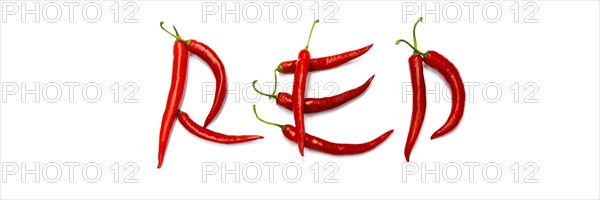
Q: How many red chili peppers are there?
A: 9